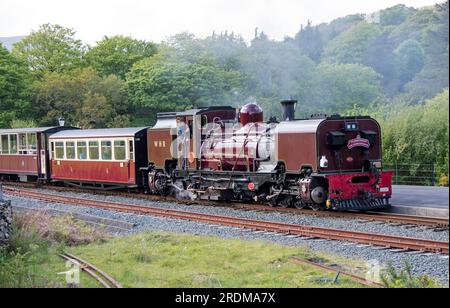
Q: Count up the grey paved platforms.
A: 1